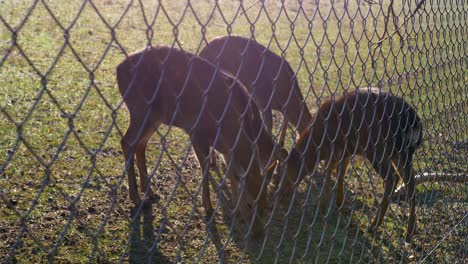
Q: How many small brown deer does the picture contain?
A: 3